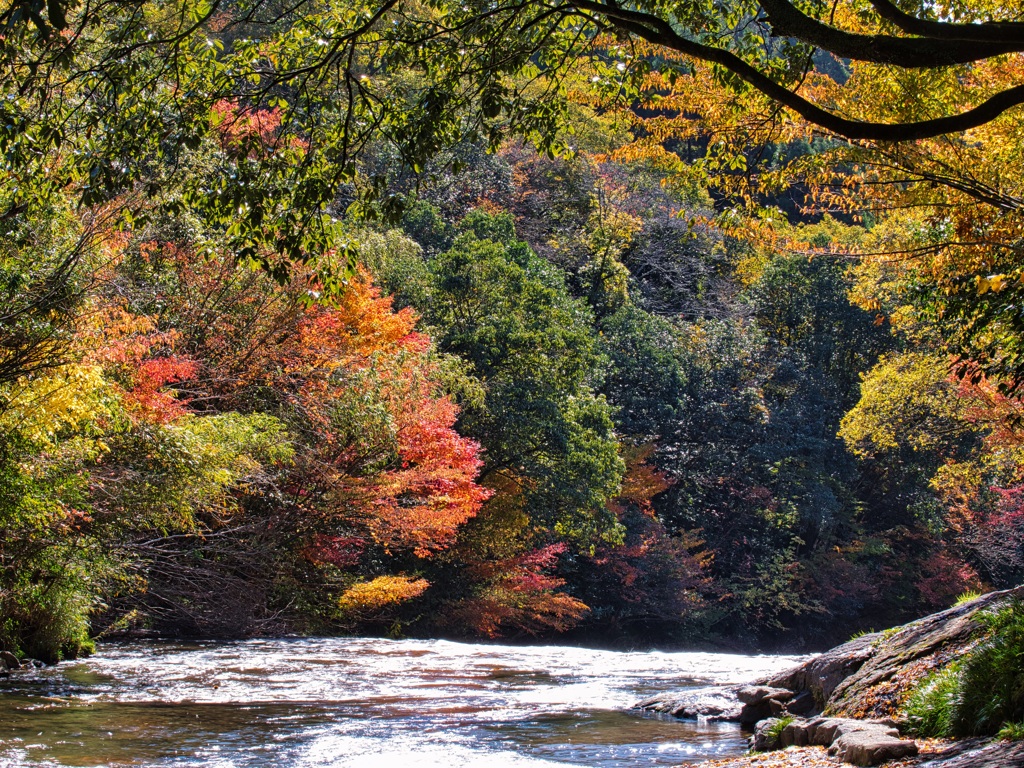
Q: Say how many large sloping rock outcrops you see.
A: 1